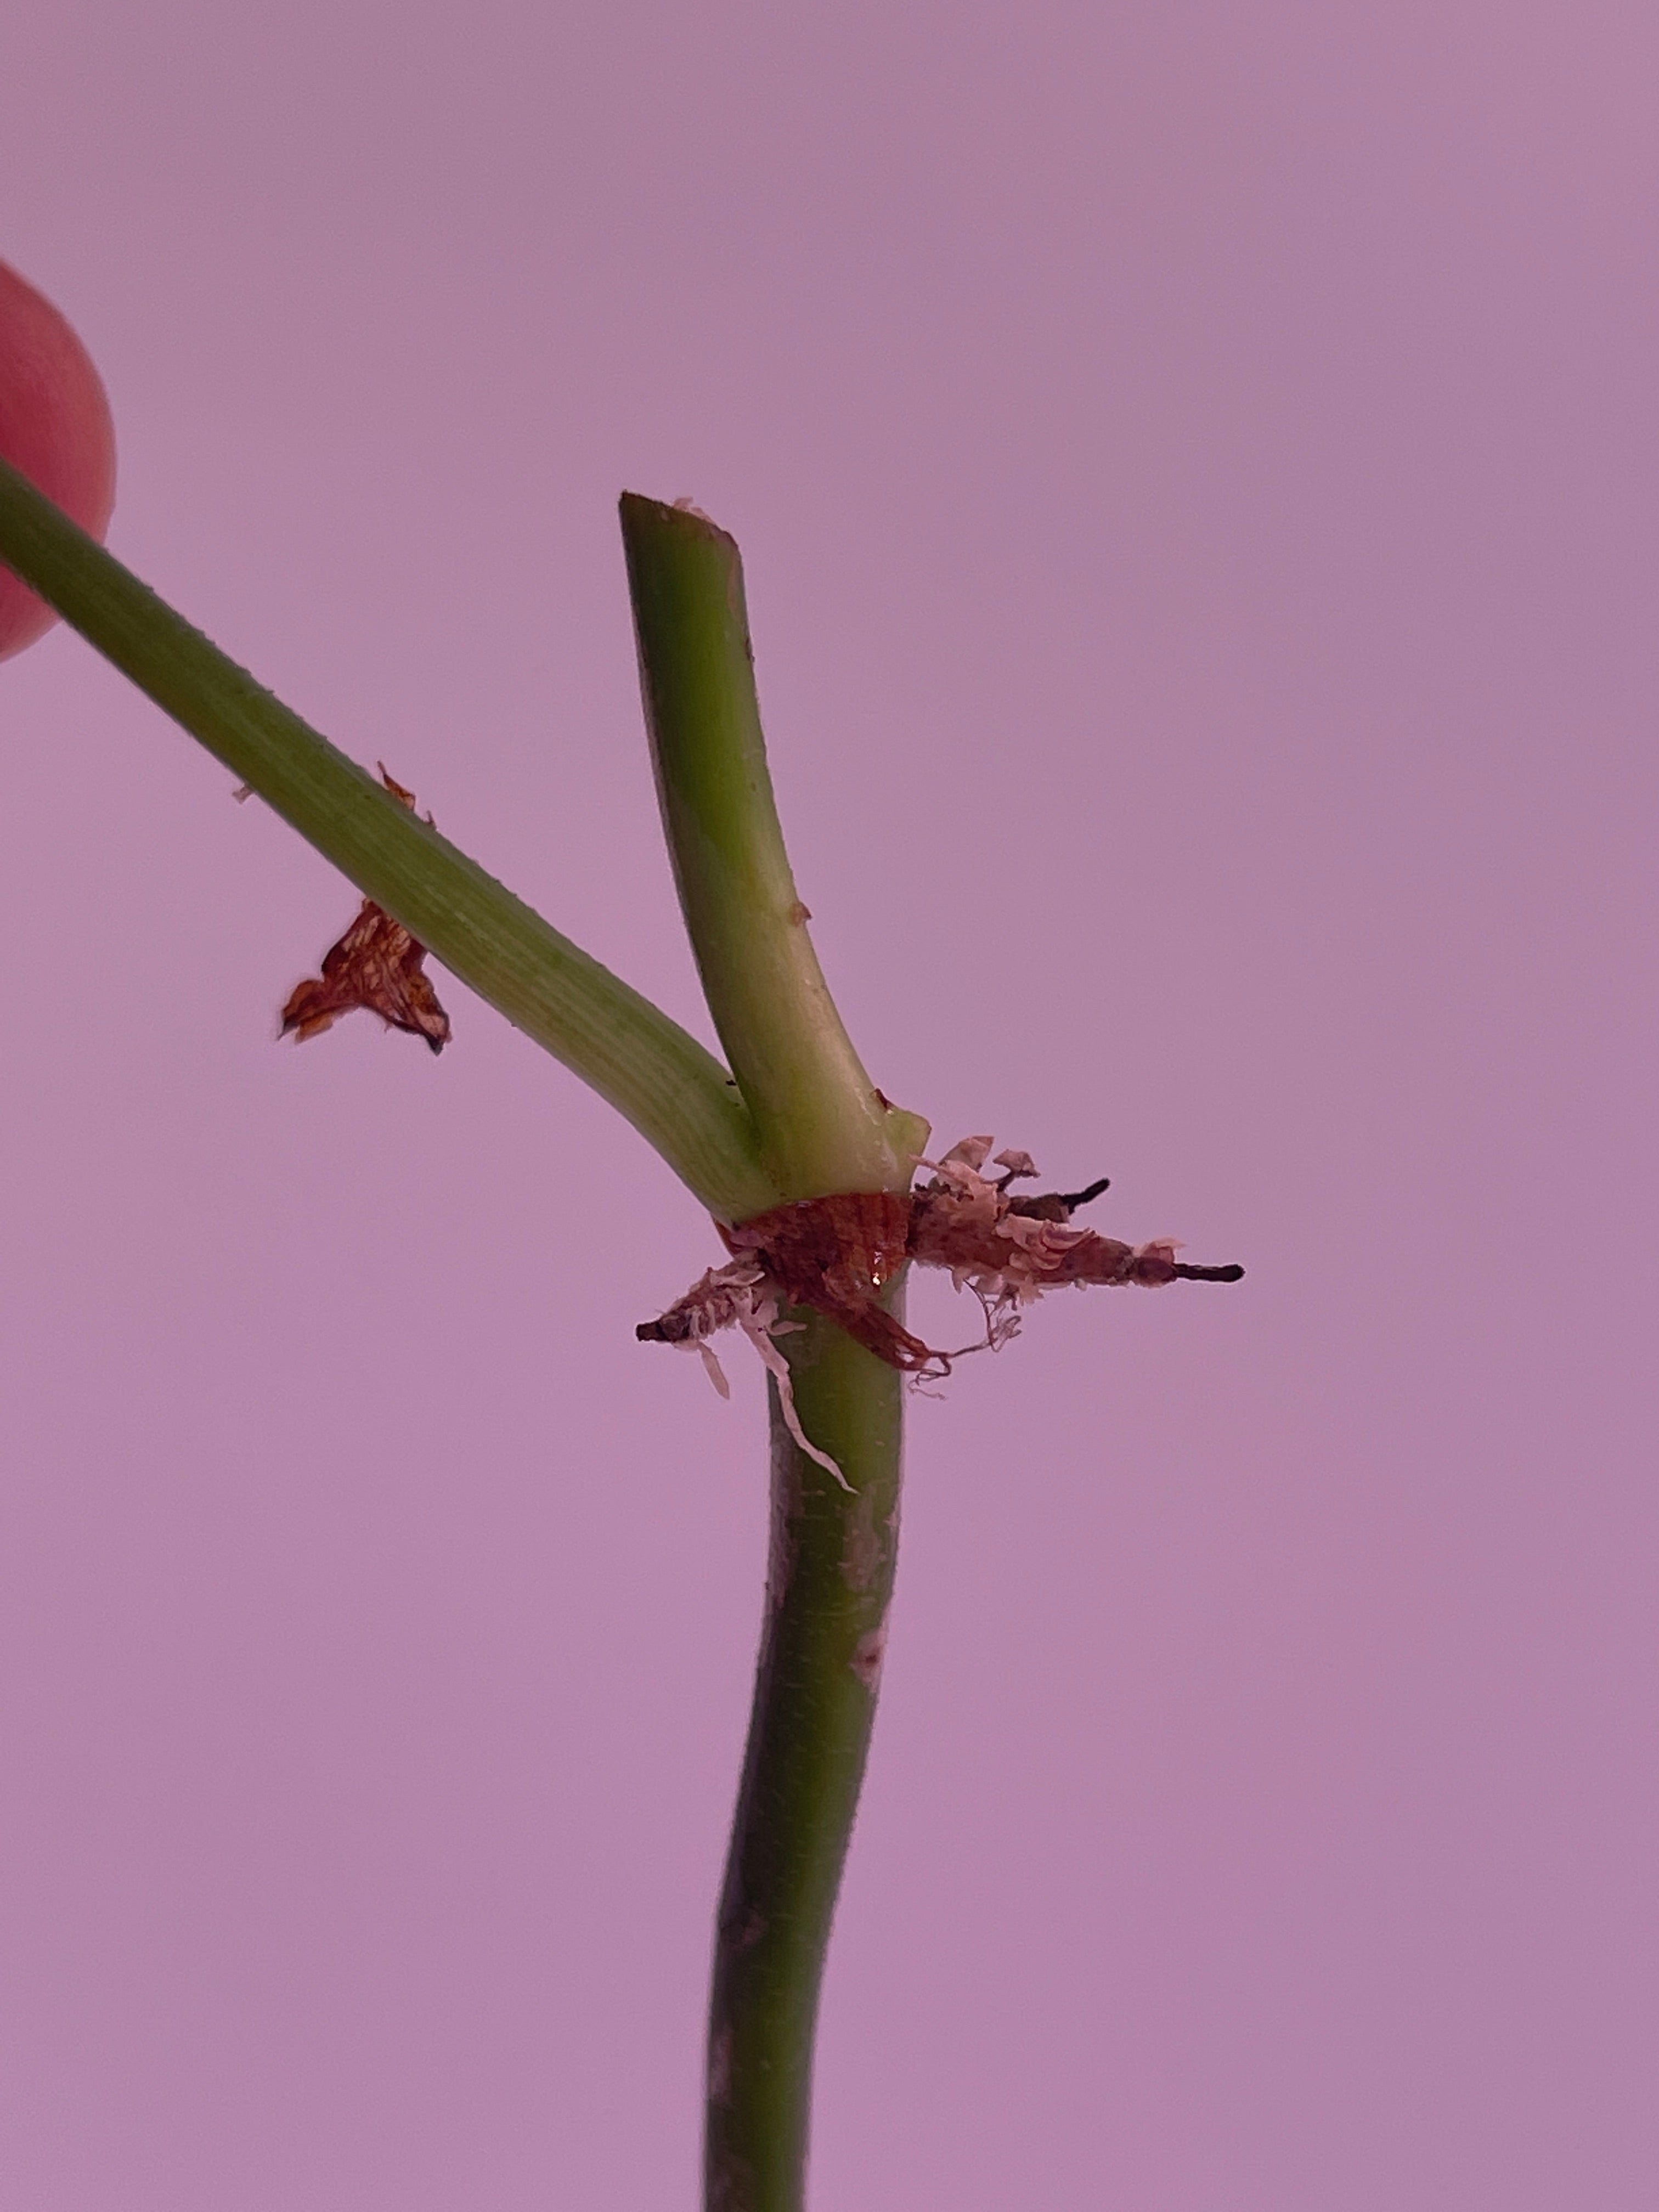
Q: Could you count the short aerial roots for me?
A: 3